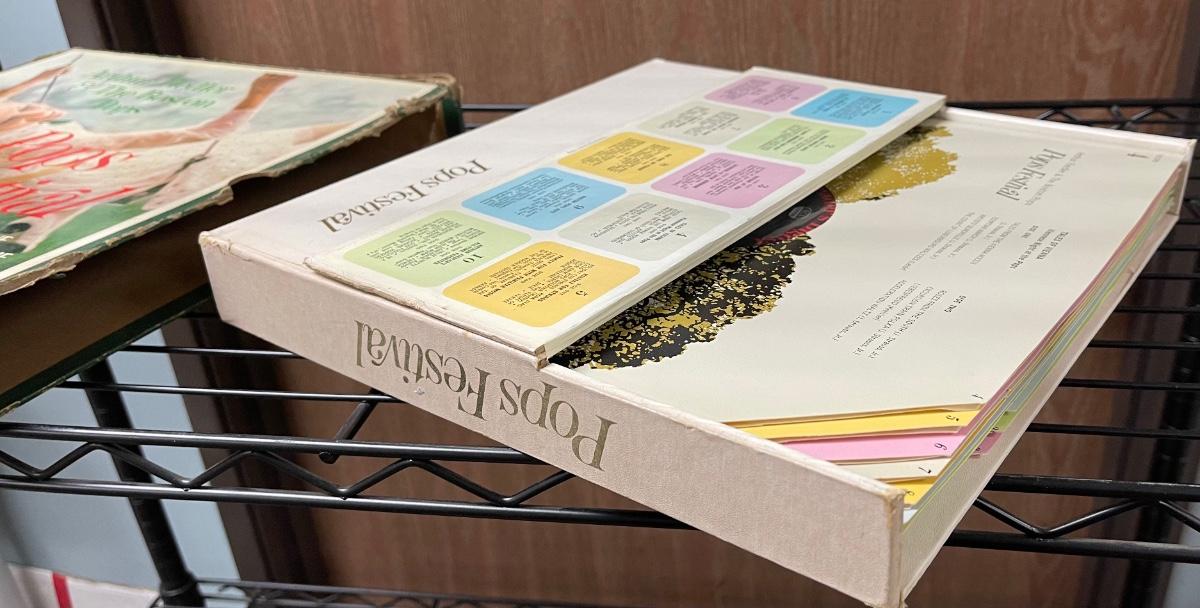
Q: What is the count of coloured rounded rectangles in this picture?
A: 10